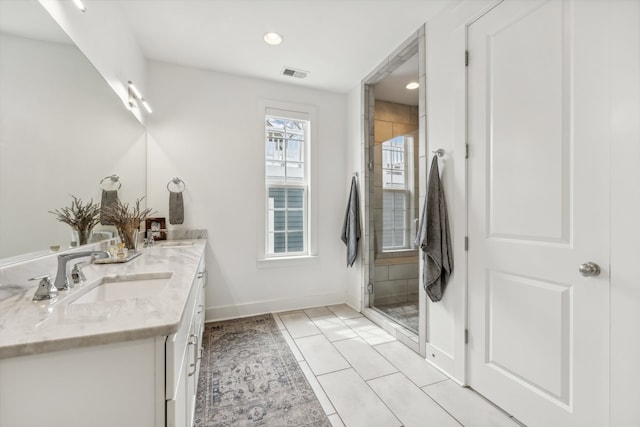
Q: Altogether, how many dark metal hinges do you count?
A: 4